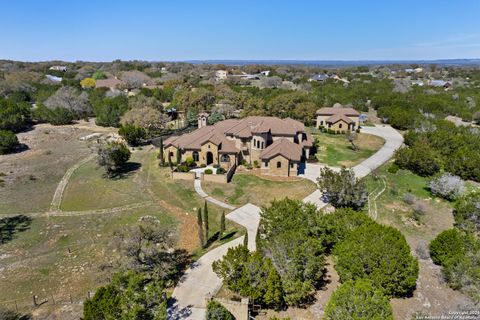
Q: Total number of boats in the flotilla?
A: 0